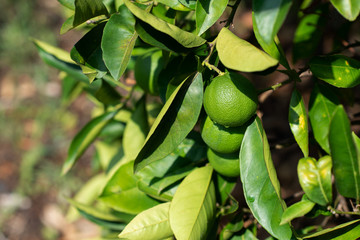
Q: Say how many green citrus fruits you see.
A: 3